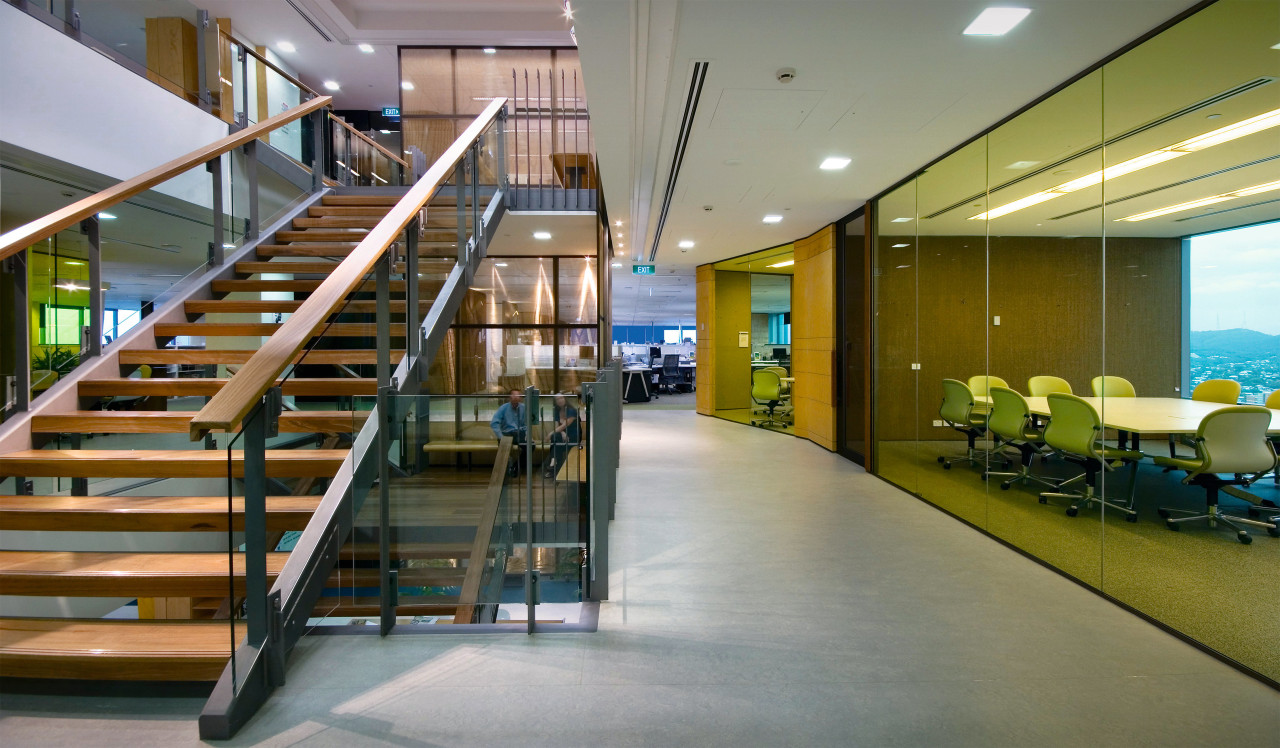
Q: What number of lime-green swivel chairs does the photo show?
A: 11